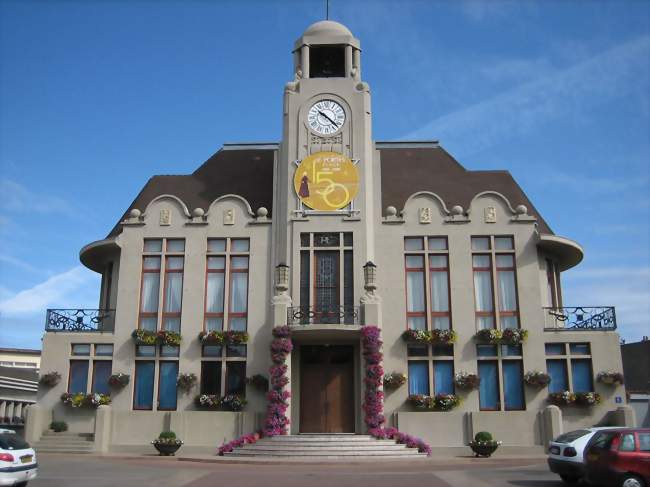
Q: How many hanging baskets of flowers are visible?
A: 8